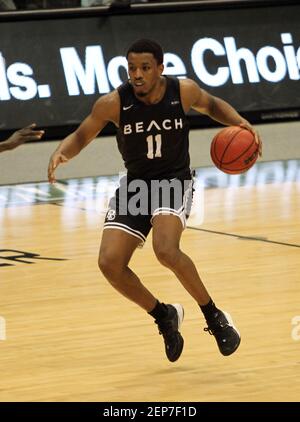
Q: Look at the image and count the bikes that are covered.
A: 0